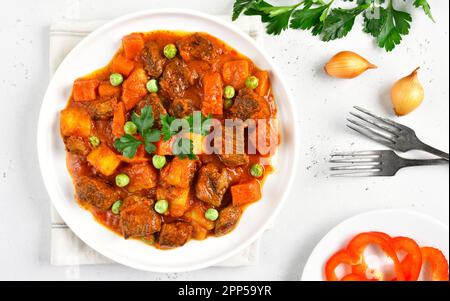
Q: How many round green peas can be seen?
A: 13